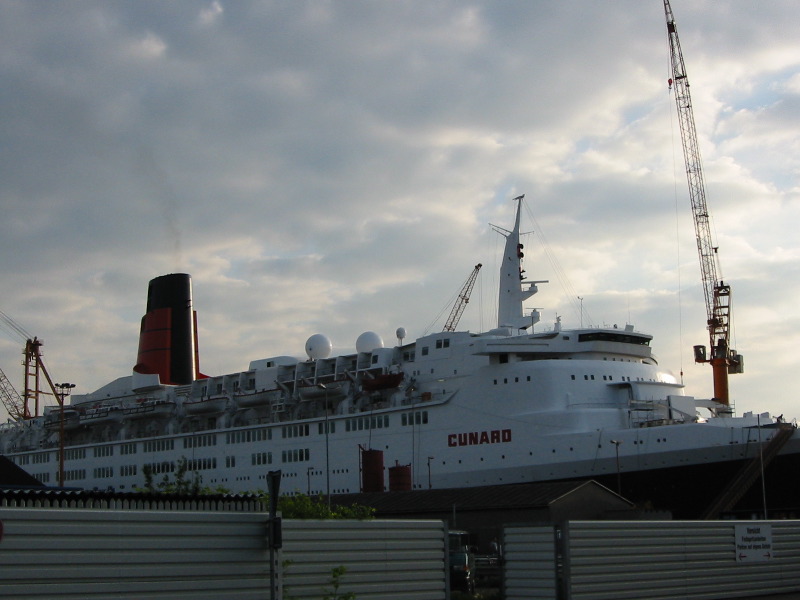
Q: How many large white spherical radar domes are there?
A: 2